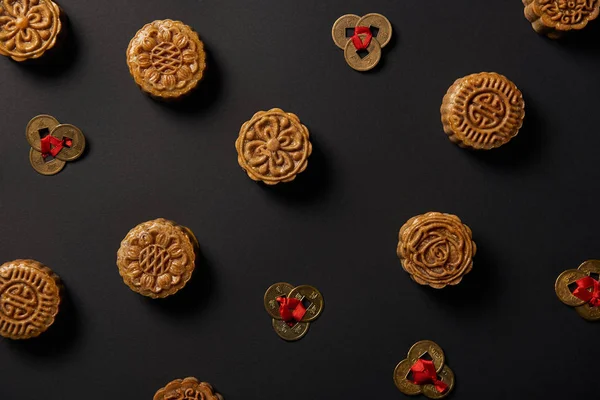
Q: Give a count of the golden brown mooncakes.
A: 9